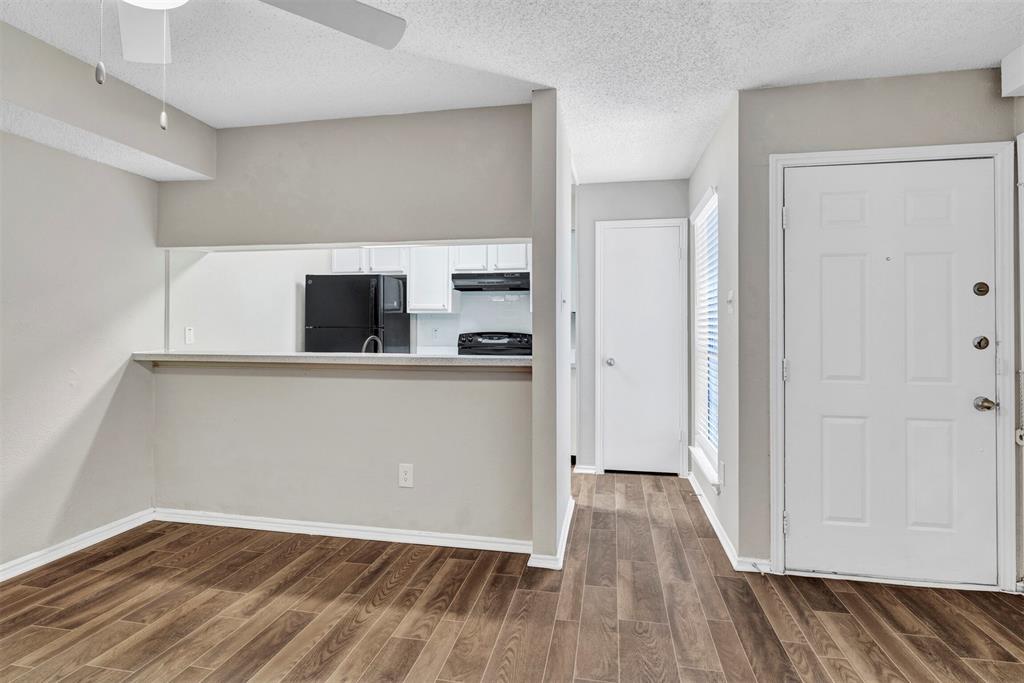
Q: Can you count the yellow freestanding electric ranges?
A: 0